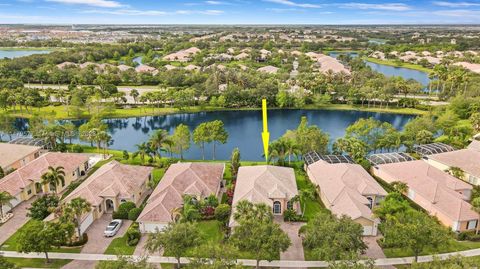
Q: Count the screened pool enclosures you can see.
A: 4